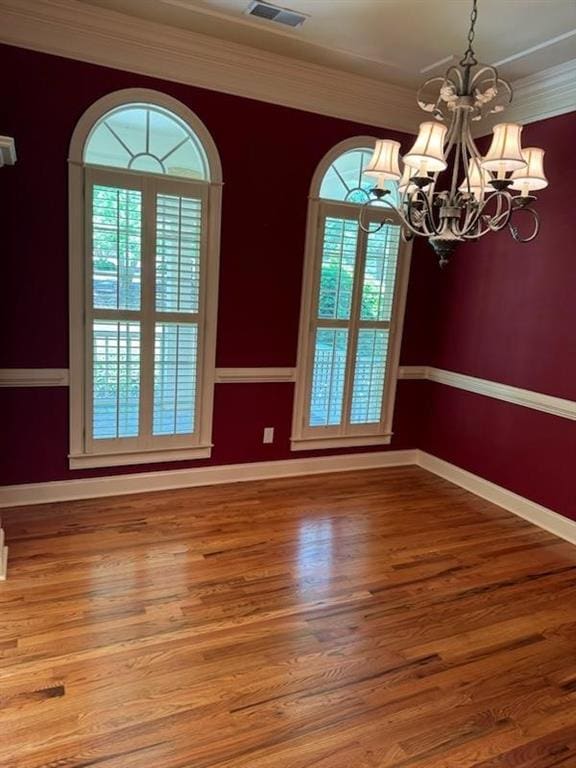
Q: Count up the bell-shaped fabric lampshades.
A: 6